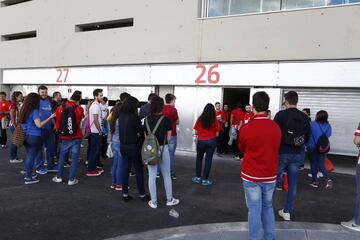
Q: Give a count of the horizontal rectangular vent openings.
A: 3